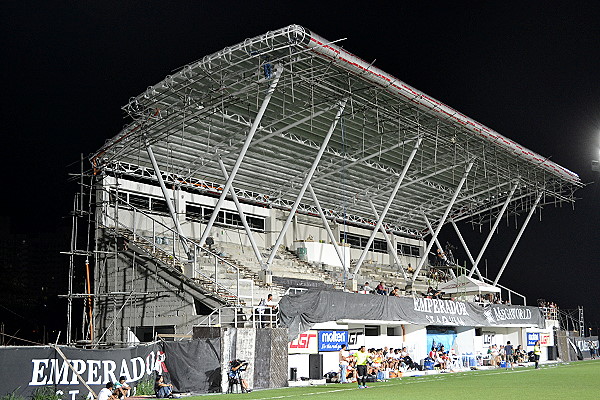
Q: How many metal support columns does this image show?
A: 12